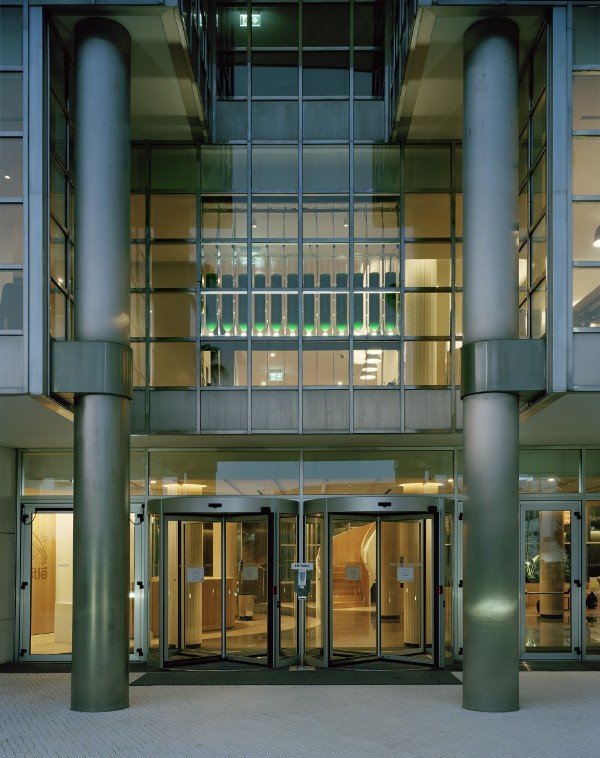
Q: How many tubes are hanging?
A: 12